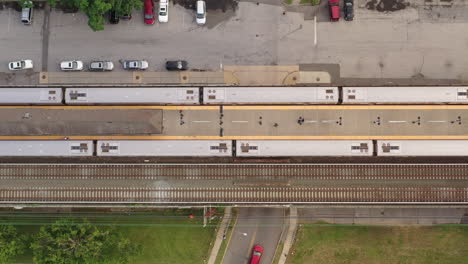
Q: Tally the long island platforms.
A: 1